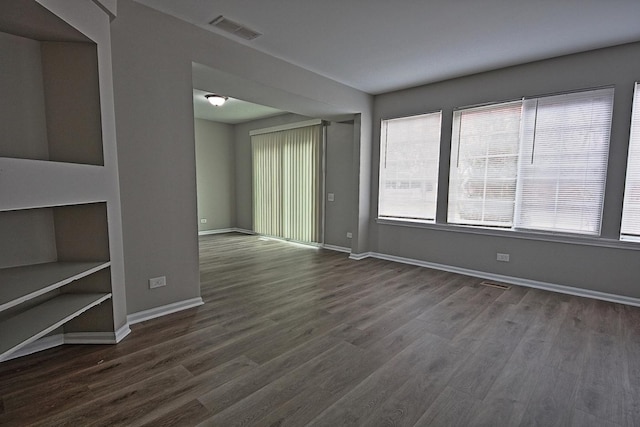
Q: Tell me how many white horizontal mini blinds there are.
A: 4